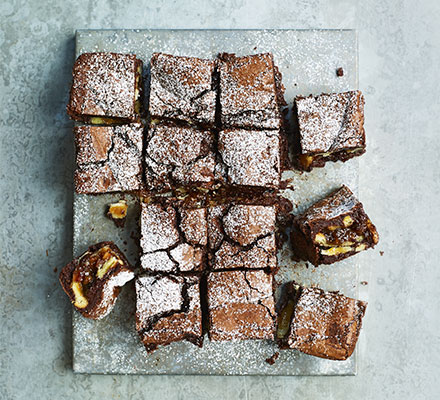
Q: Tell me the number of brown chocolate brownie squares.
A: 14